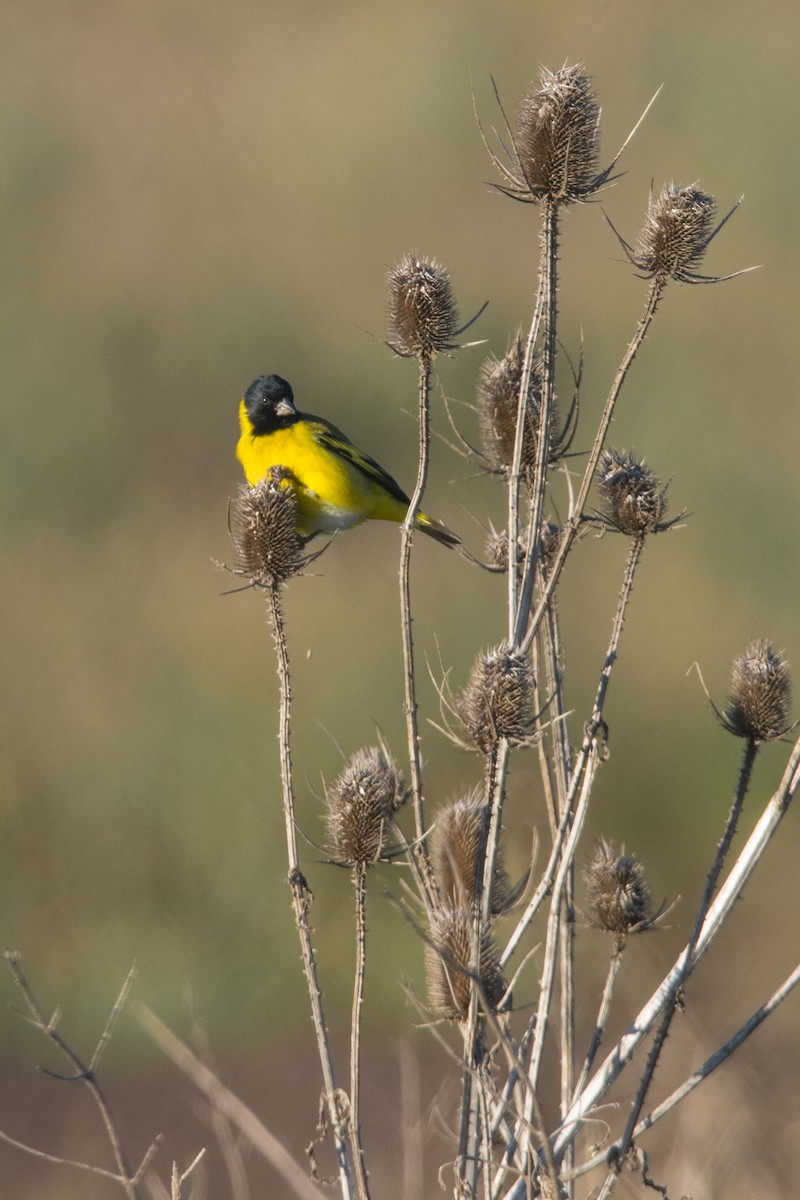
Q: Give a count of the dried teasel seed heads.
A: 13